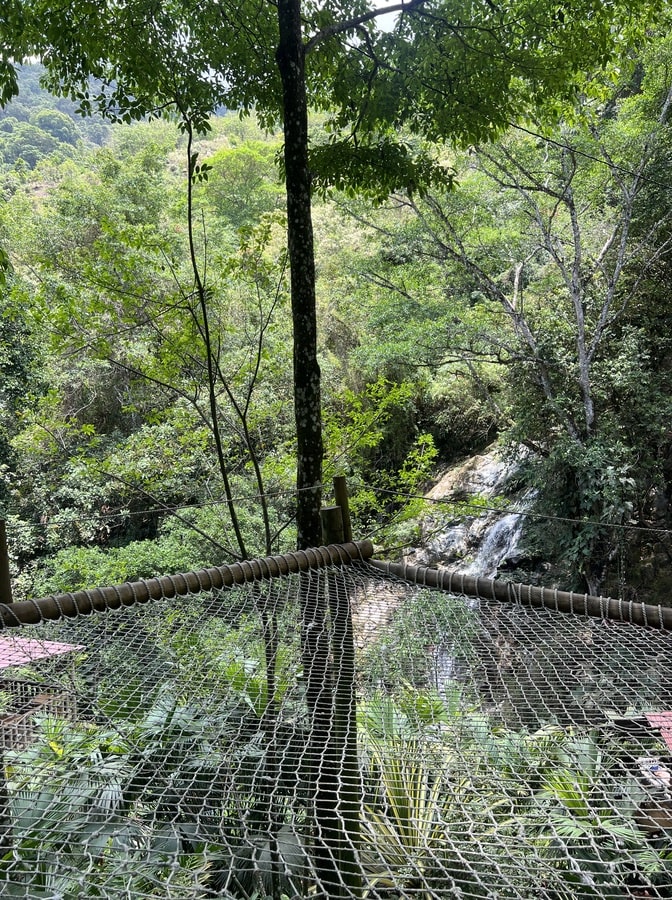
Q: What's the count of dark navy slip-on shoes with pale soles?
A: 0